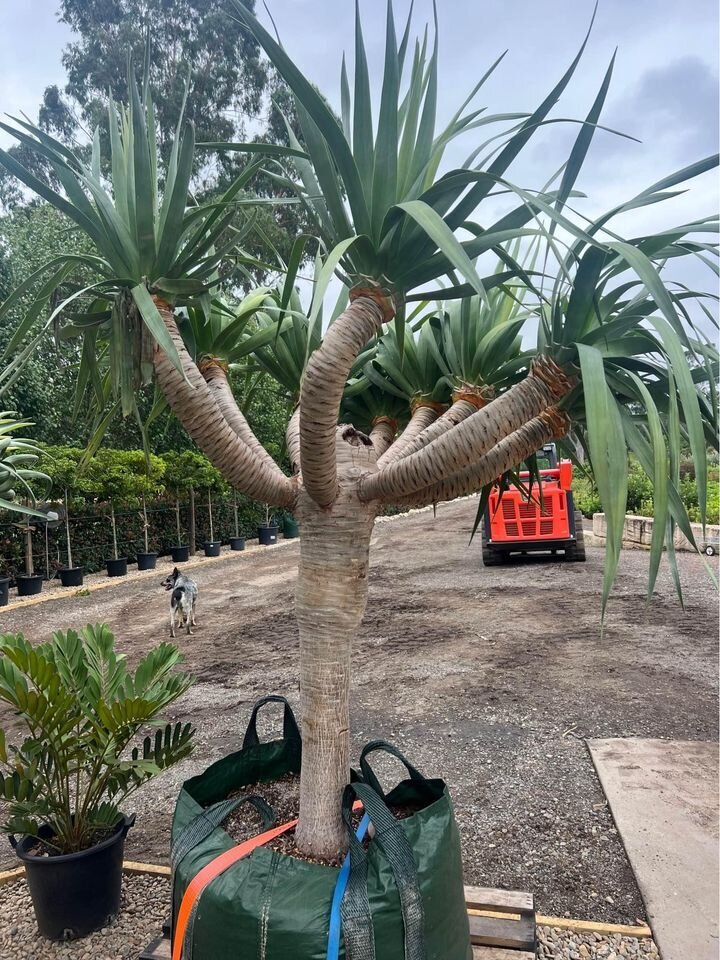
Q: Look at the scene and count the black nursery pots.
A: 10